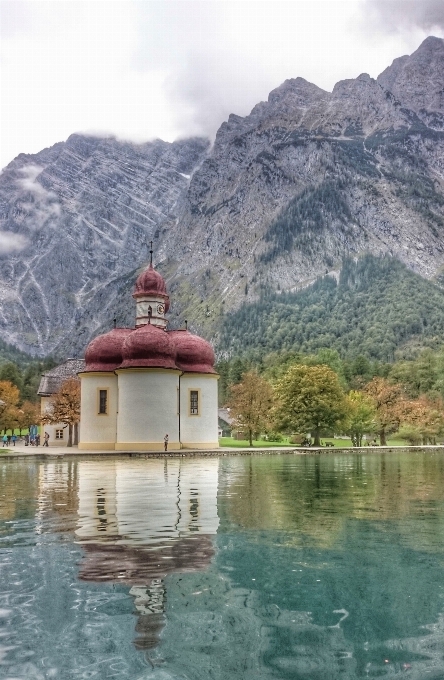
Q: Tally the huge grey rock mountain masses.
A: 2